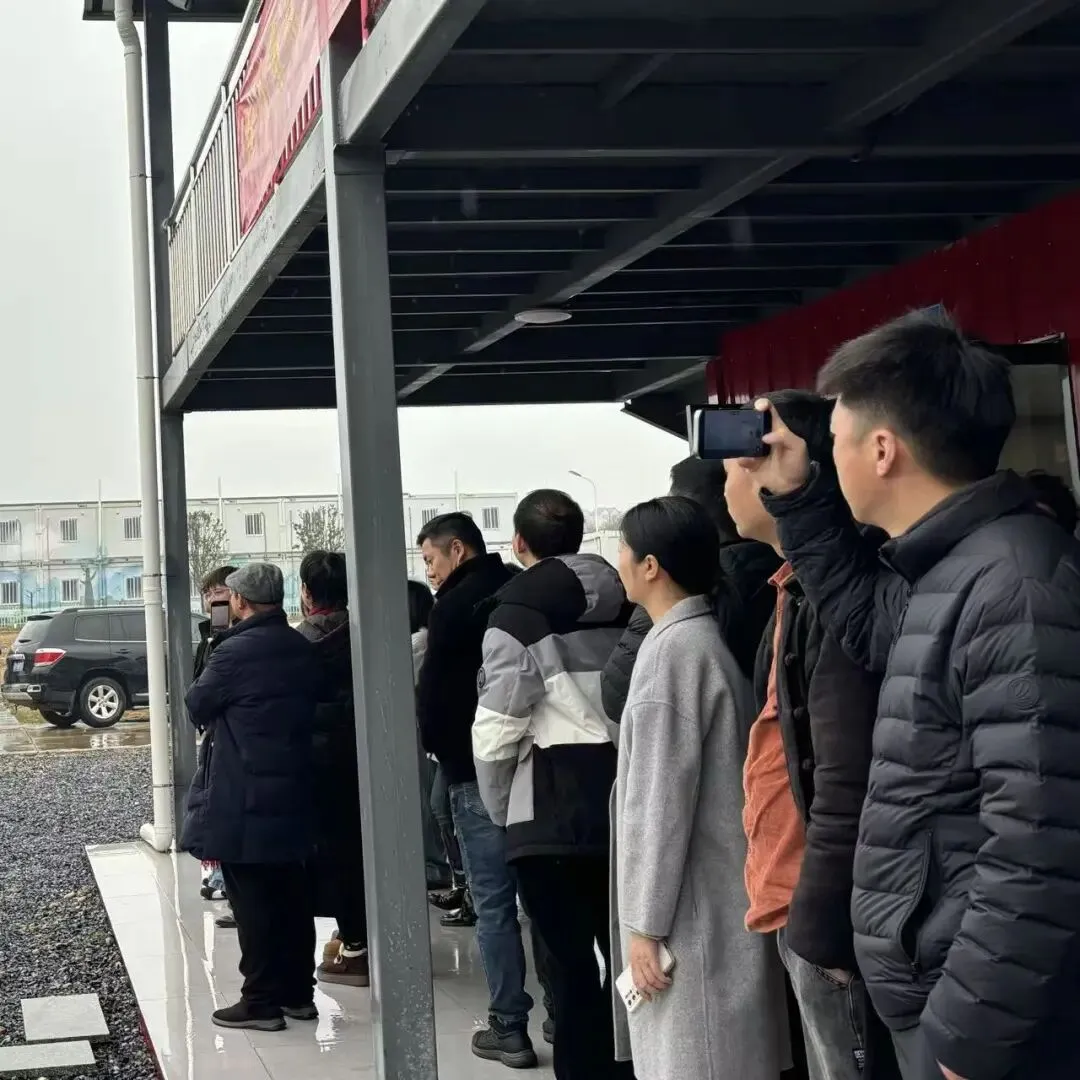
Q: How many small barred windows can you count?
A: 9